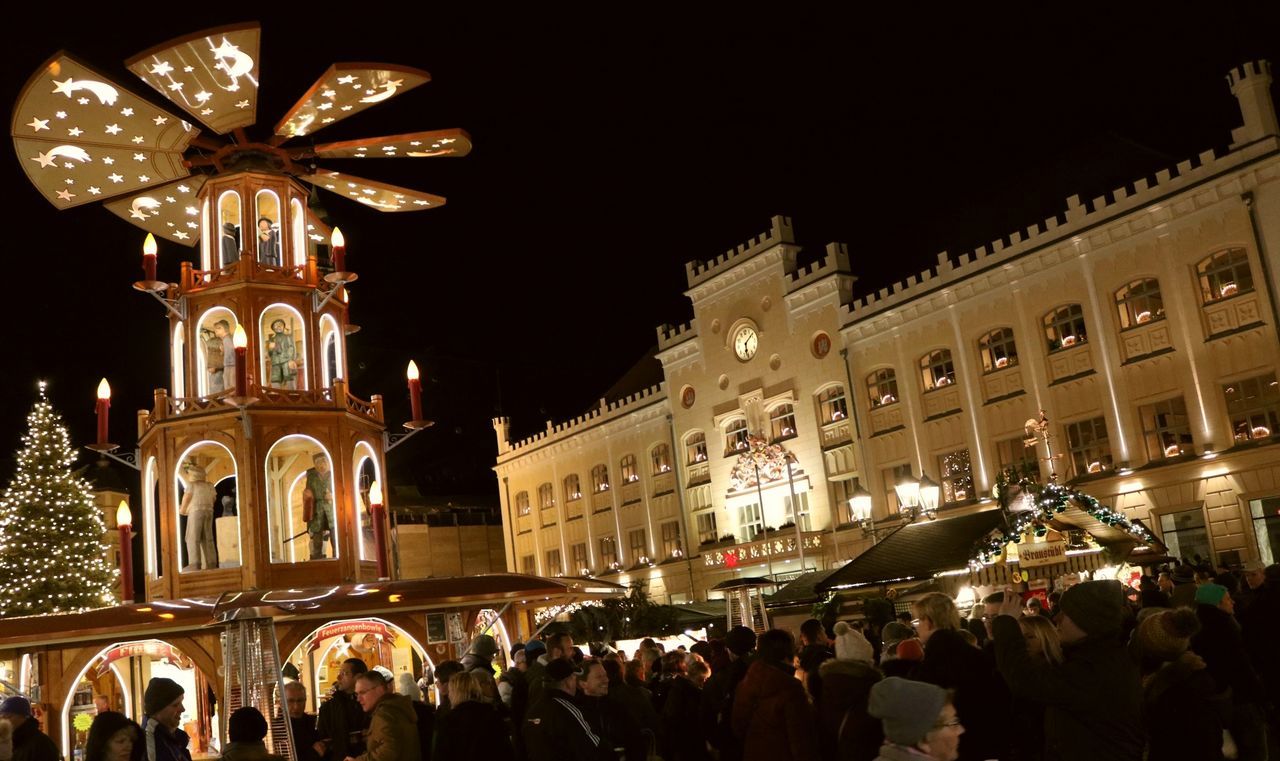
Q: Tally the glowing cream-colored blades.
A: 8